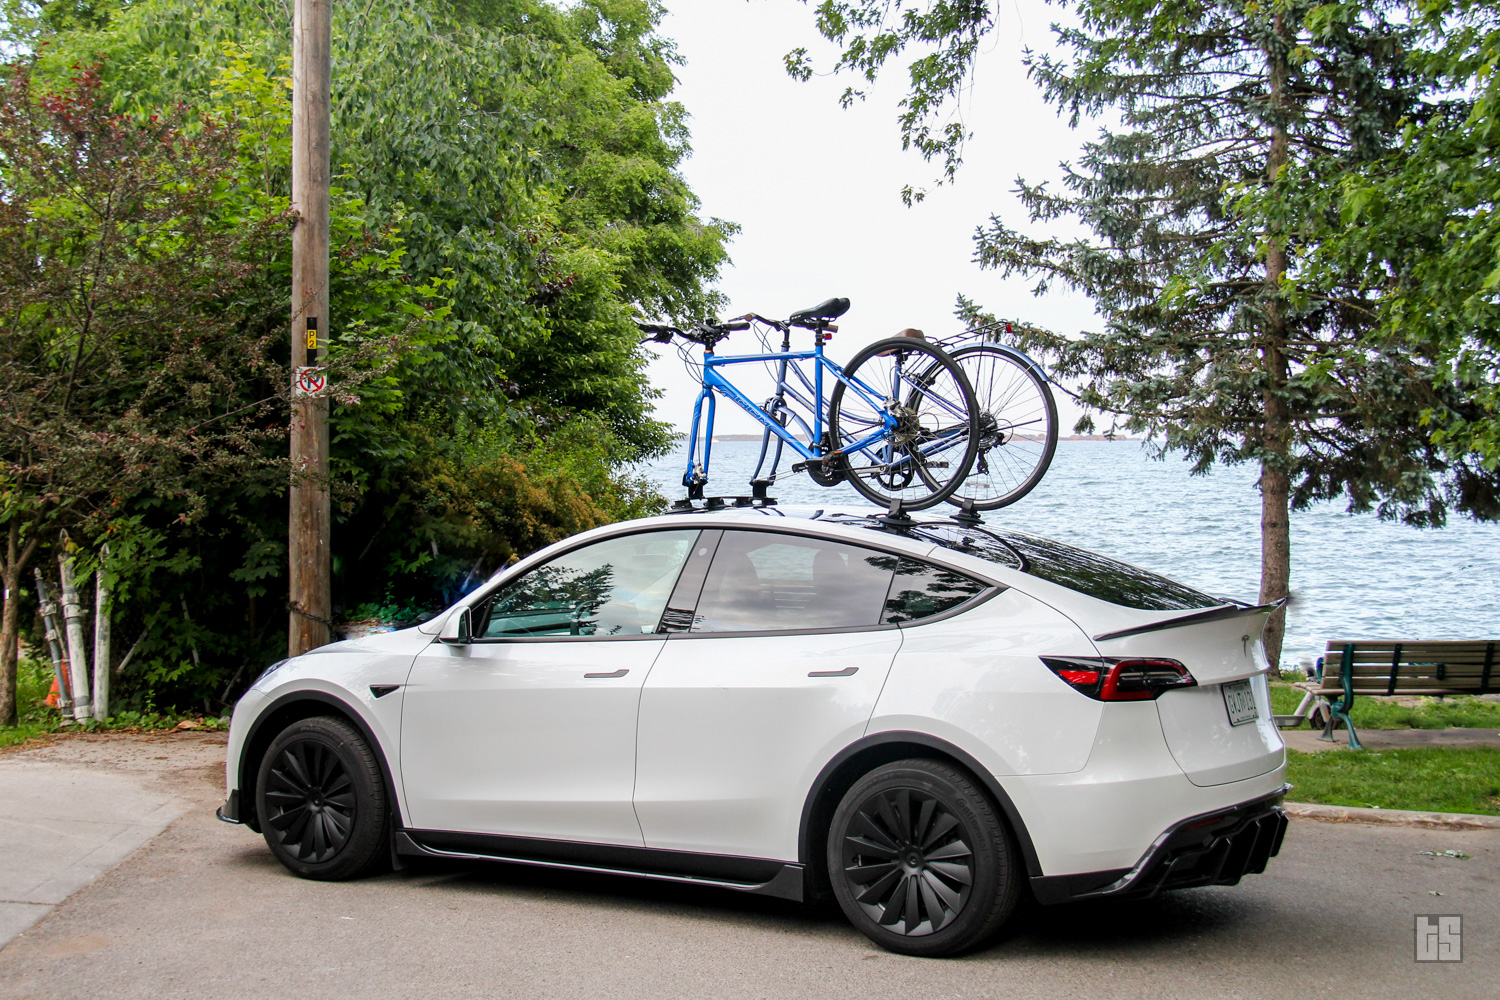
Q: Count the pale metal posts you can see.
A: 3